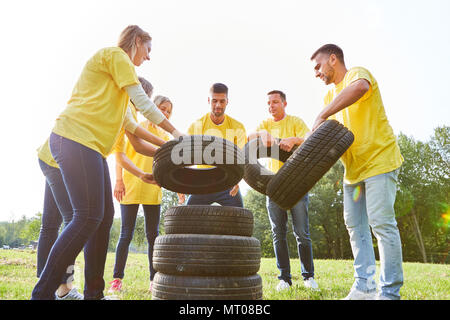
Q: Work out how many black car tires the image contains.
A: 6